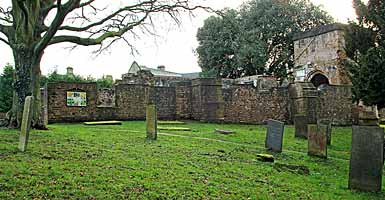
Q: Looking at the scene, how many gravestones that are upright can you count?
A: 7